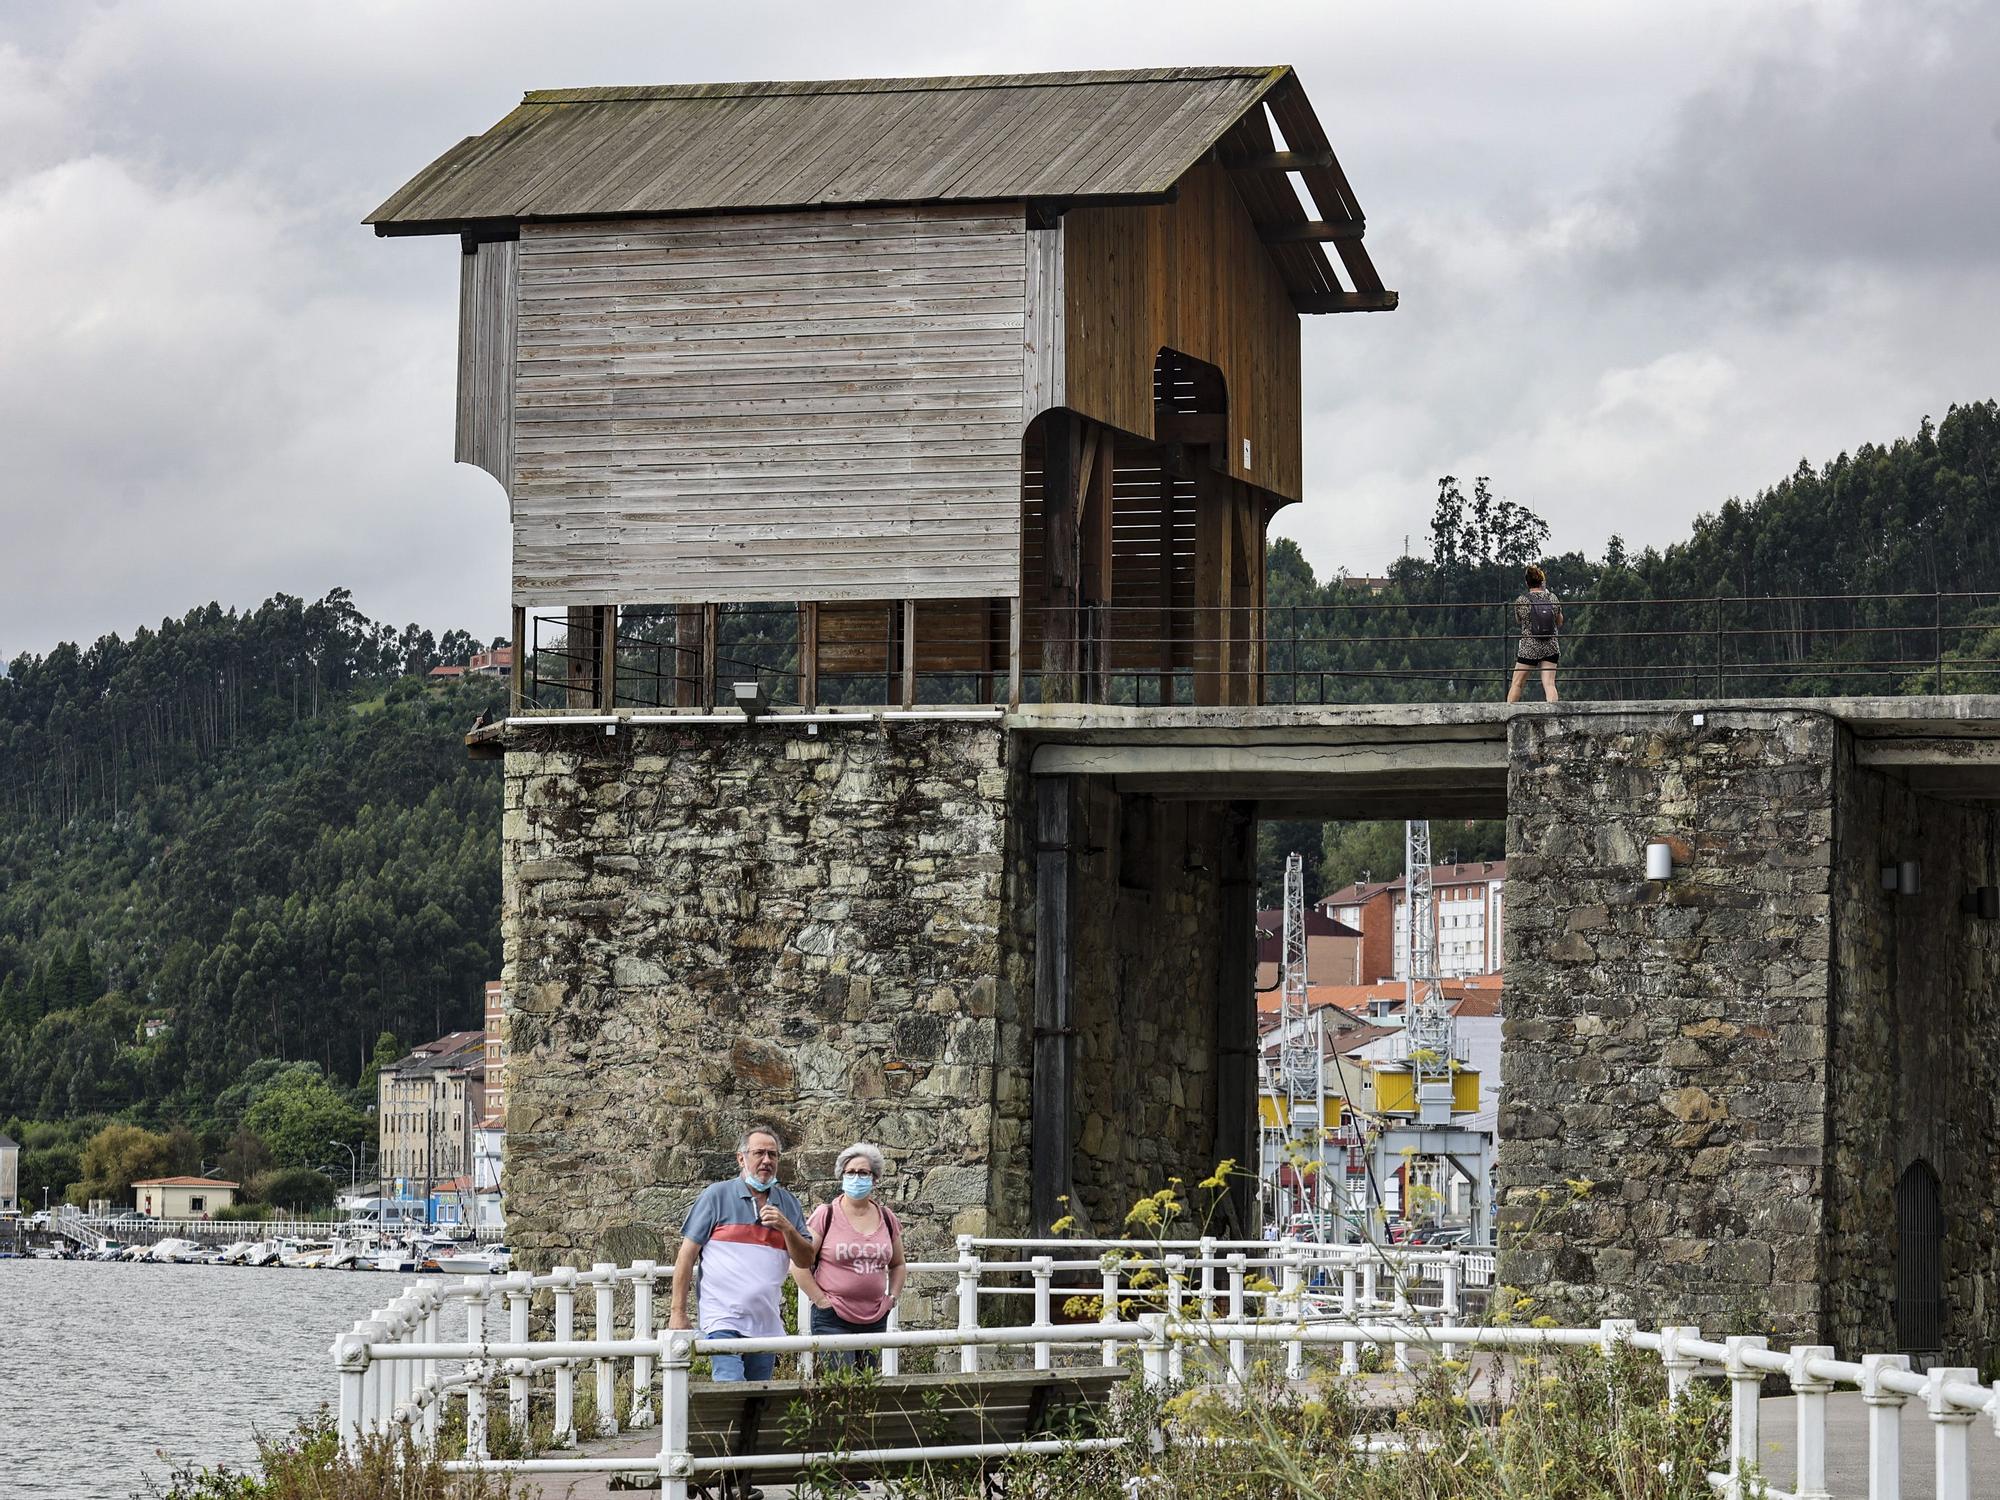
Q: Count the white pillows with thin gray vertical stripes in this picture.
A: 0